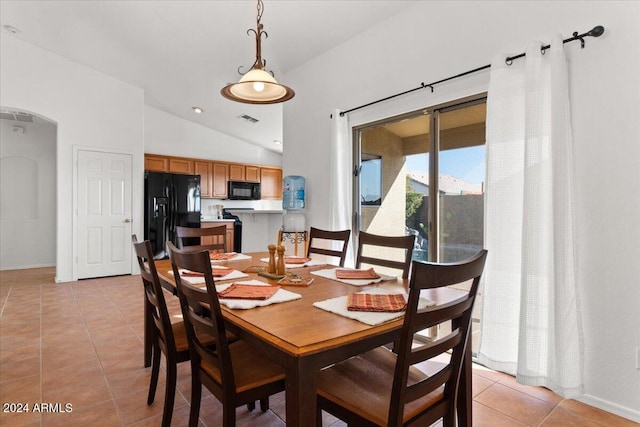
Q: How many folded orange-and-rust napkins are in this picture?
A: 6